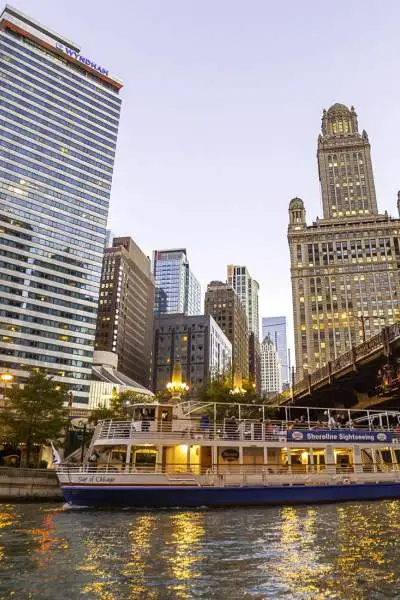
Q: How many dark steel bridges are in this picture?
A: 1